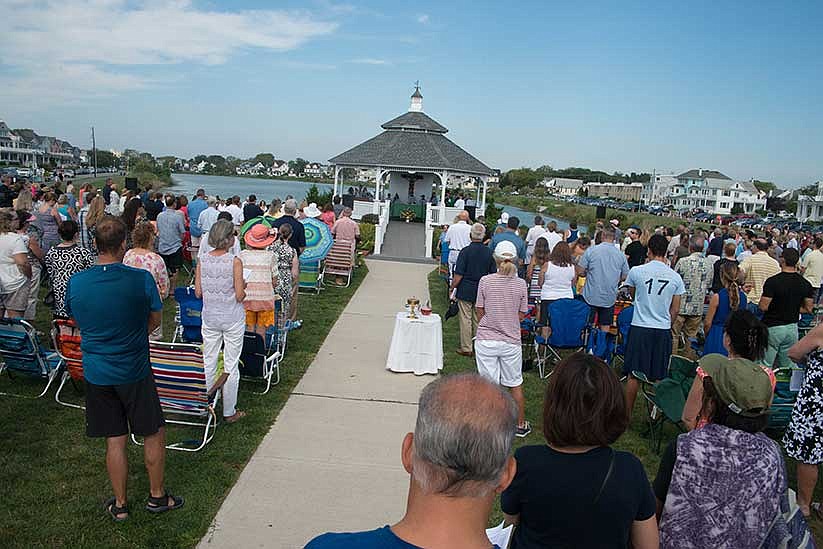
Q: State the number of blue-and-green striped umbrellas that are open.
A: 1